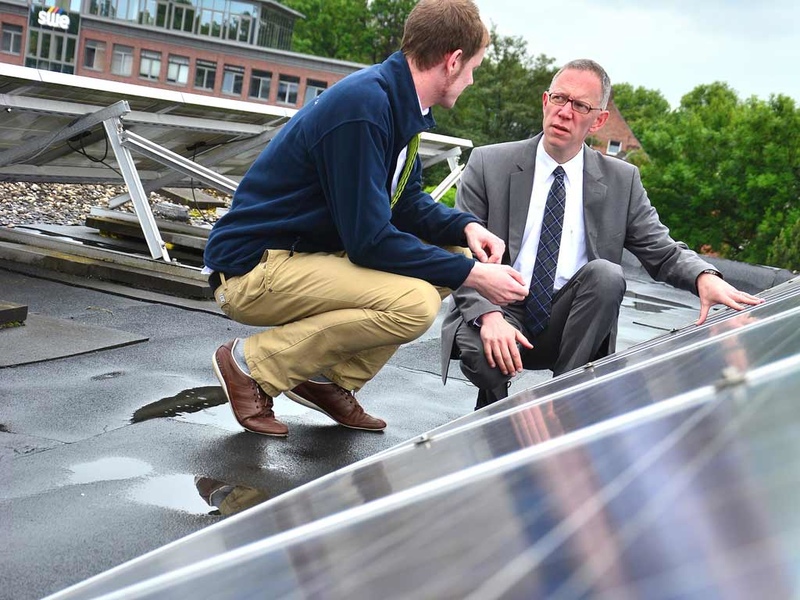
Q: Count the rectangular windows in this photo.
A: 11